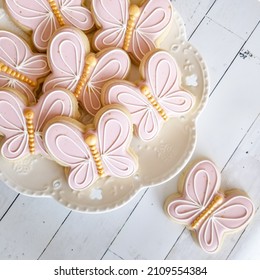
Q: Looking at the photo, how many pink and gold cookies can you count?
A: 8